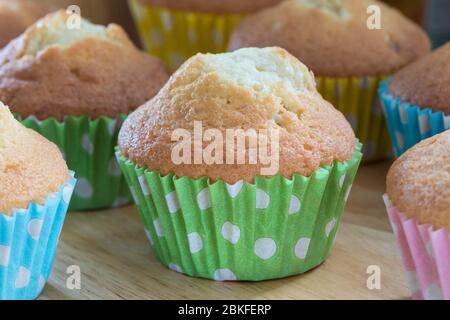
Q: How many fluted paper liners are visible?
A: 7